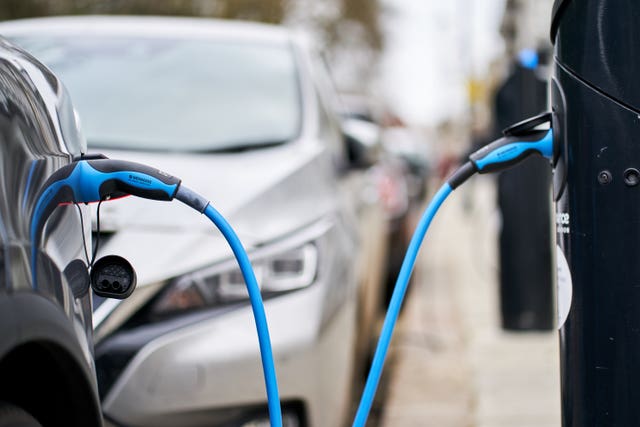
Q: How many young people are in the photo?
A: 0